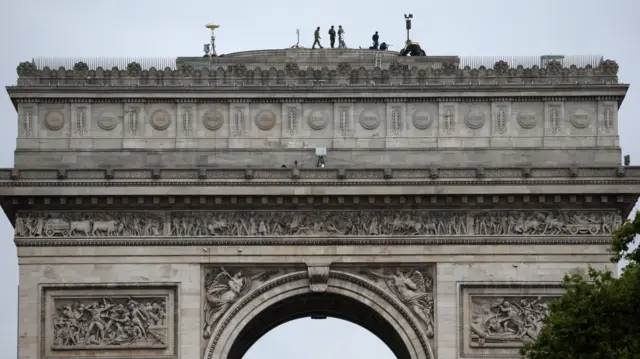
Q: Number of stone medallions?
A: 11